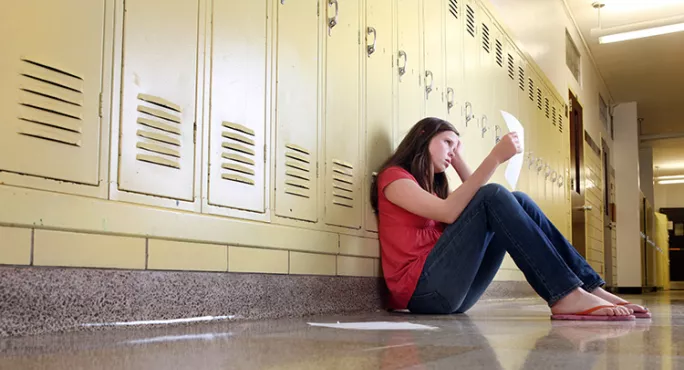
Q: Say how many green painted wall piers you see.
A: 0